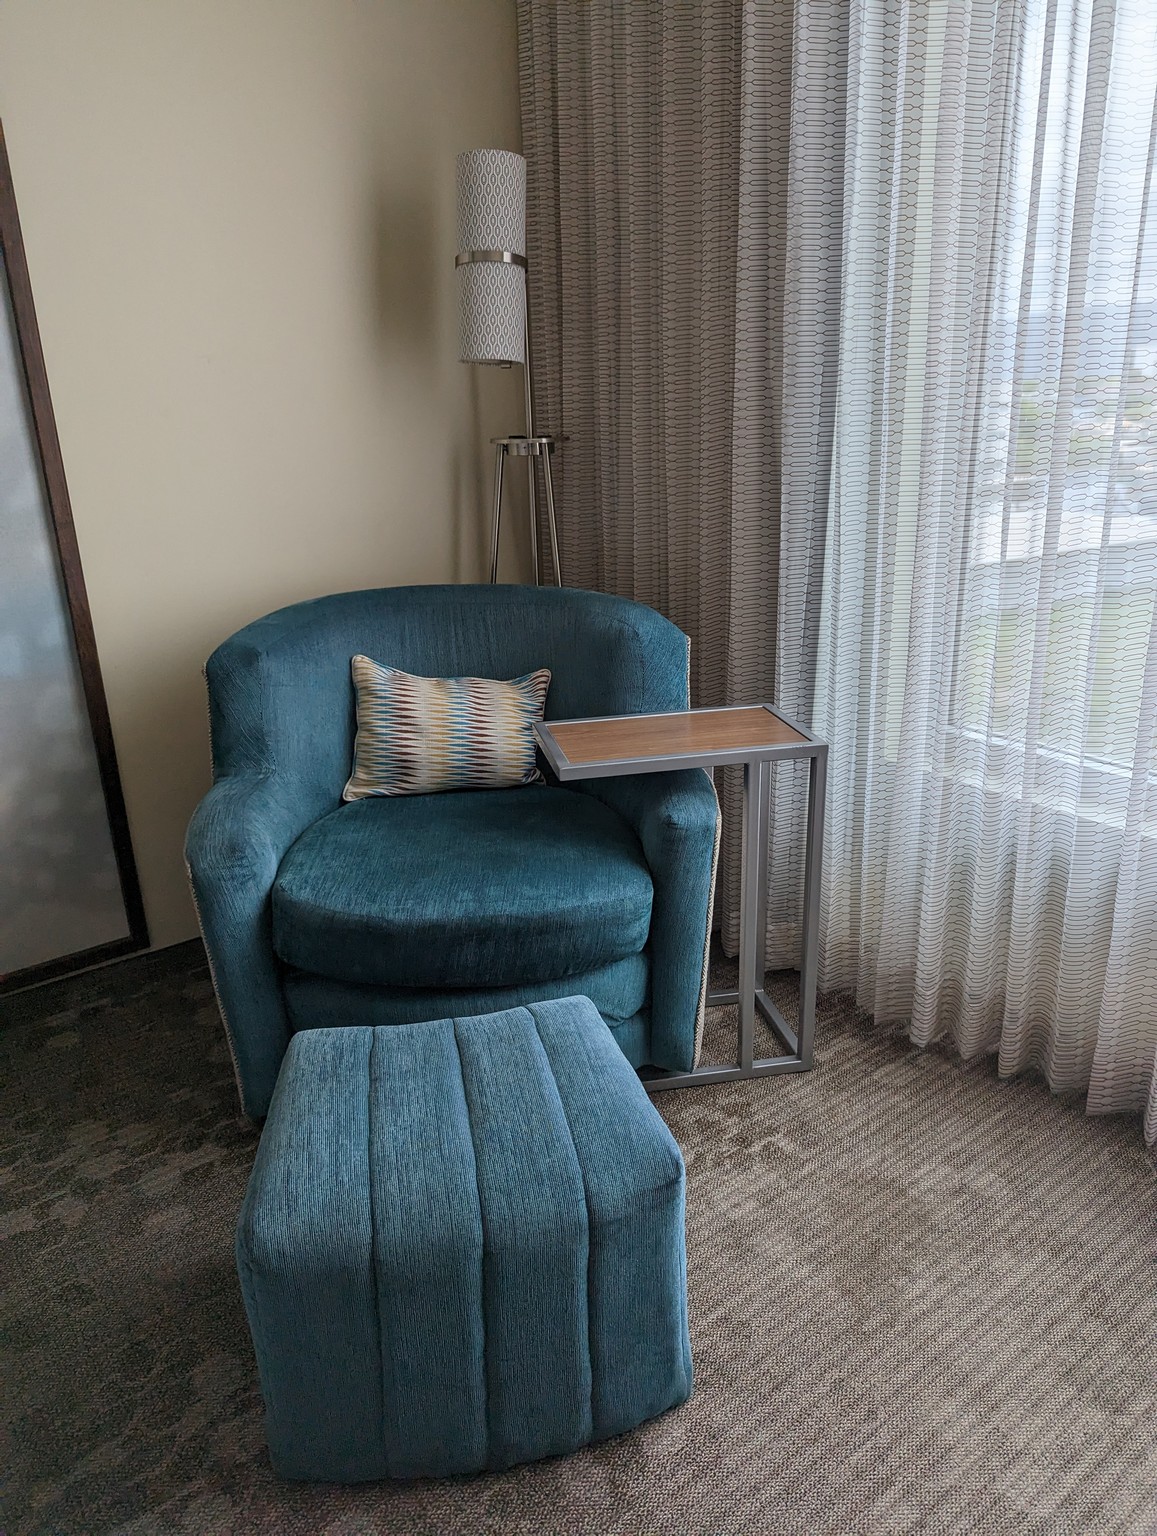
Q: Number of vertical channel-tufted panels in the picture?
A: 4